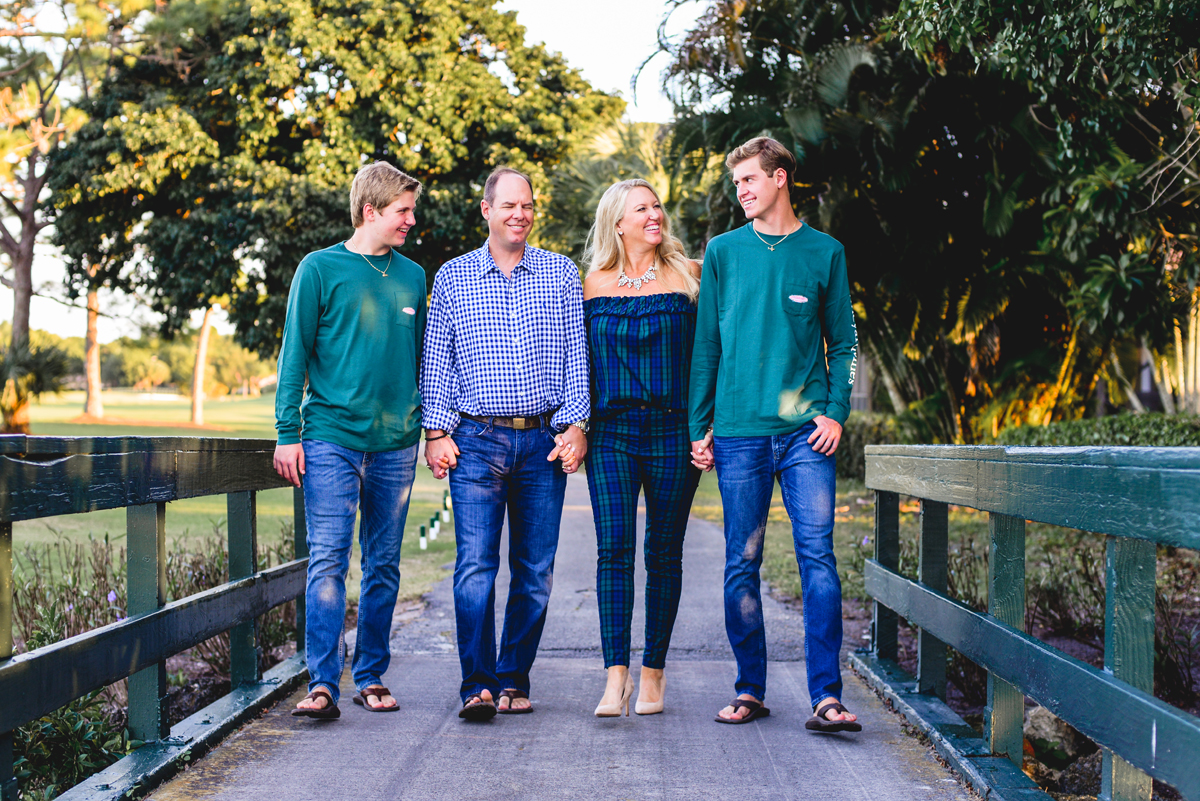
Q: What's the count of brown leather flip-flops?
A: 6